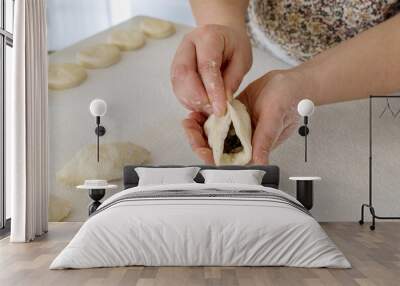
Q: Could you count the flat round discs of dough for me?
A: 4